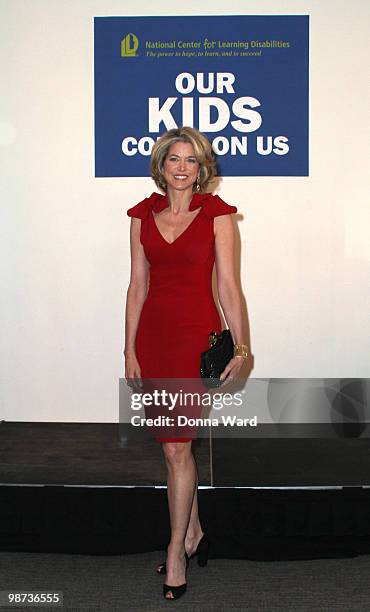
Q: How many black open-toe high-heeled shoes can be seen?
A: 2